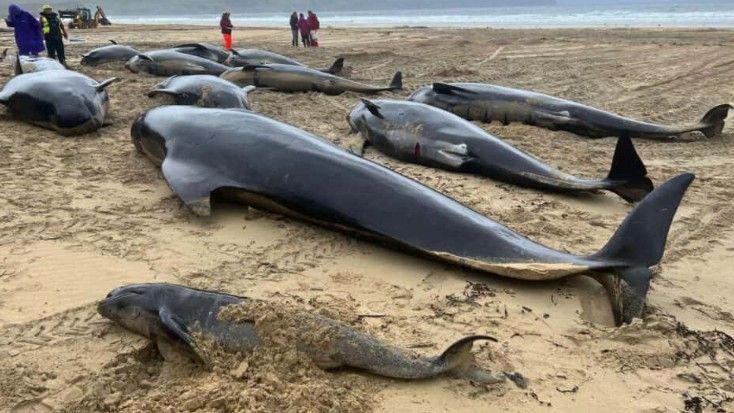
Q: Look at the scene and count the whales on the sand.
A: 12